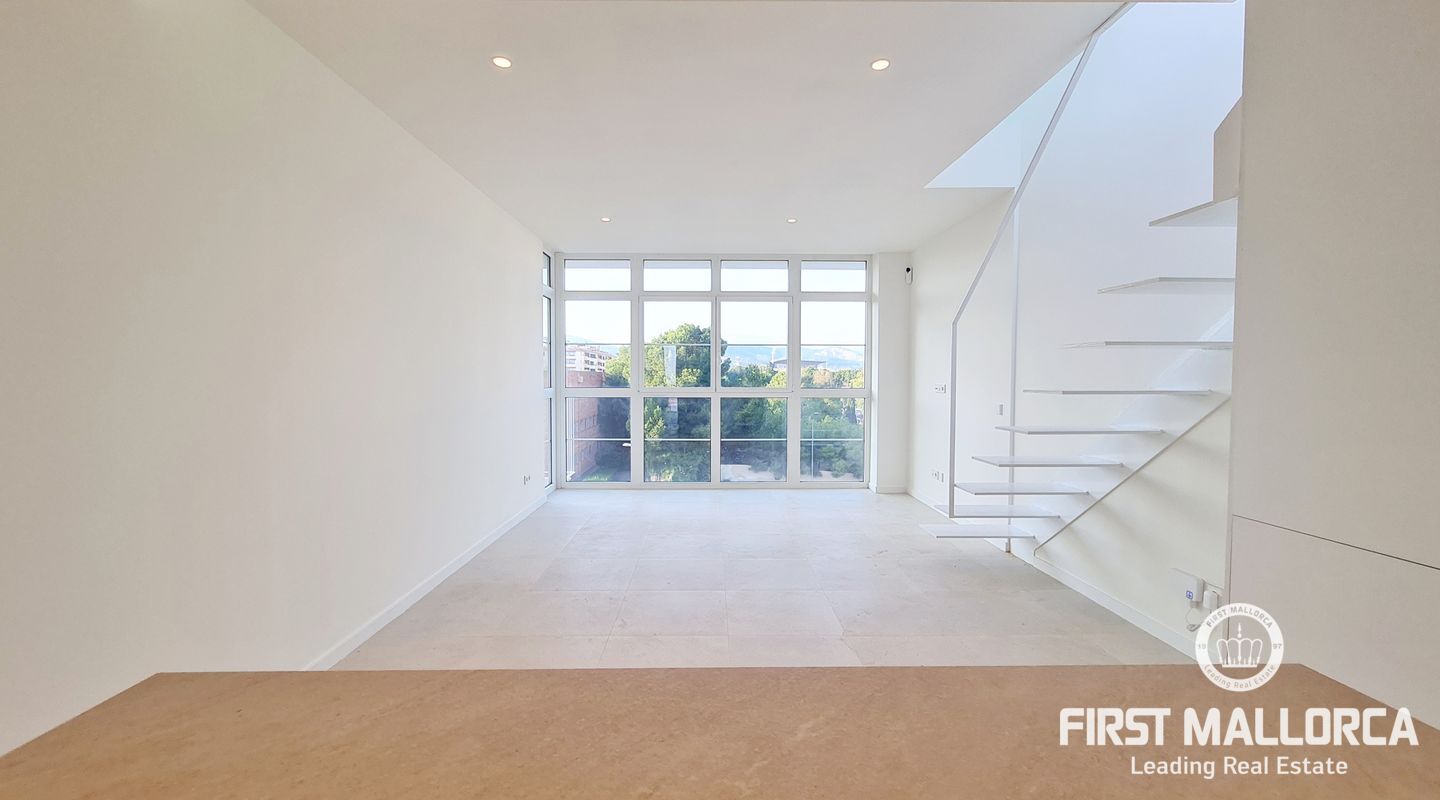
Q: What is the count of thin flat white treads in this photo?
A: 9